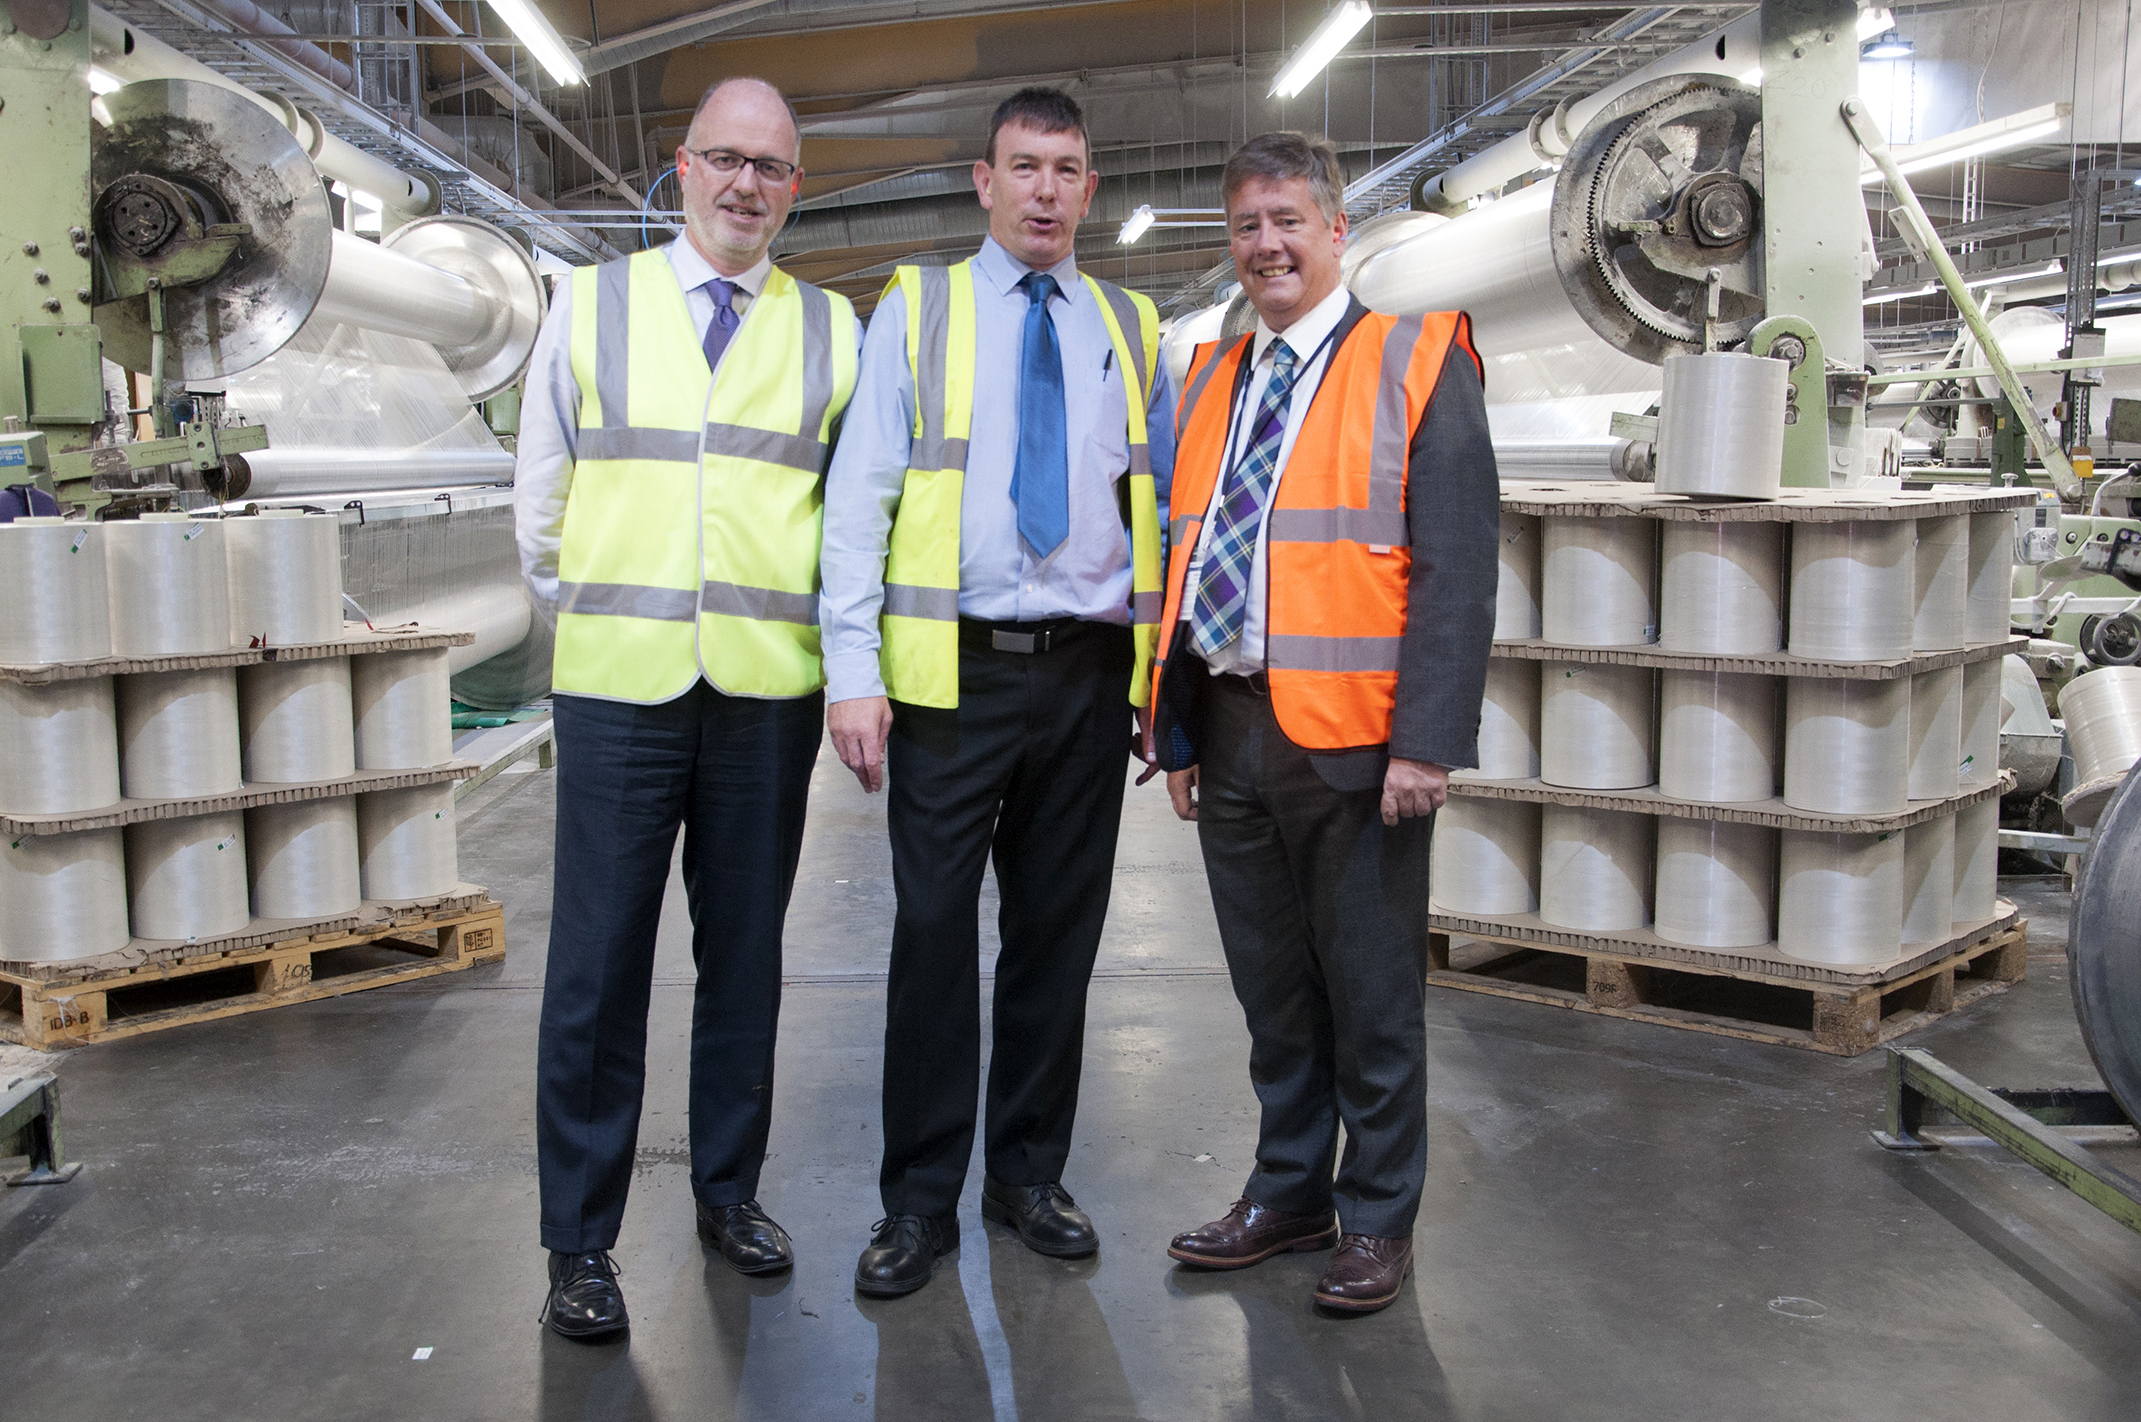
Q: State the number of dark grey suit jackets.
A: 1